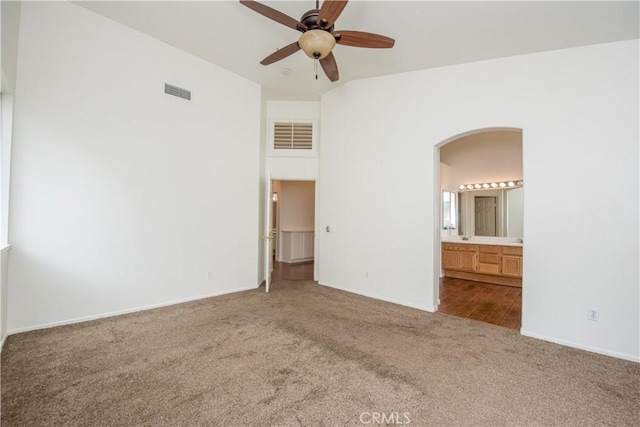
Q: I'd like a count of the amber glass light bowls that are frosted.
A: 1